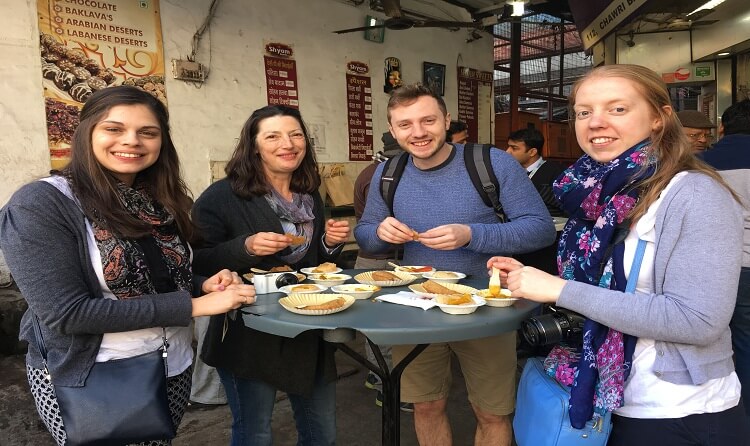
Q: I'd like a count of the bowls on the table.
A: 8